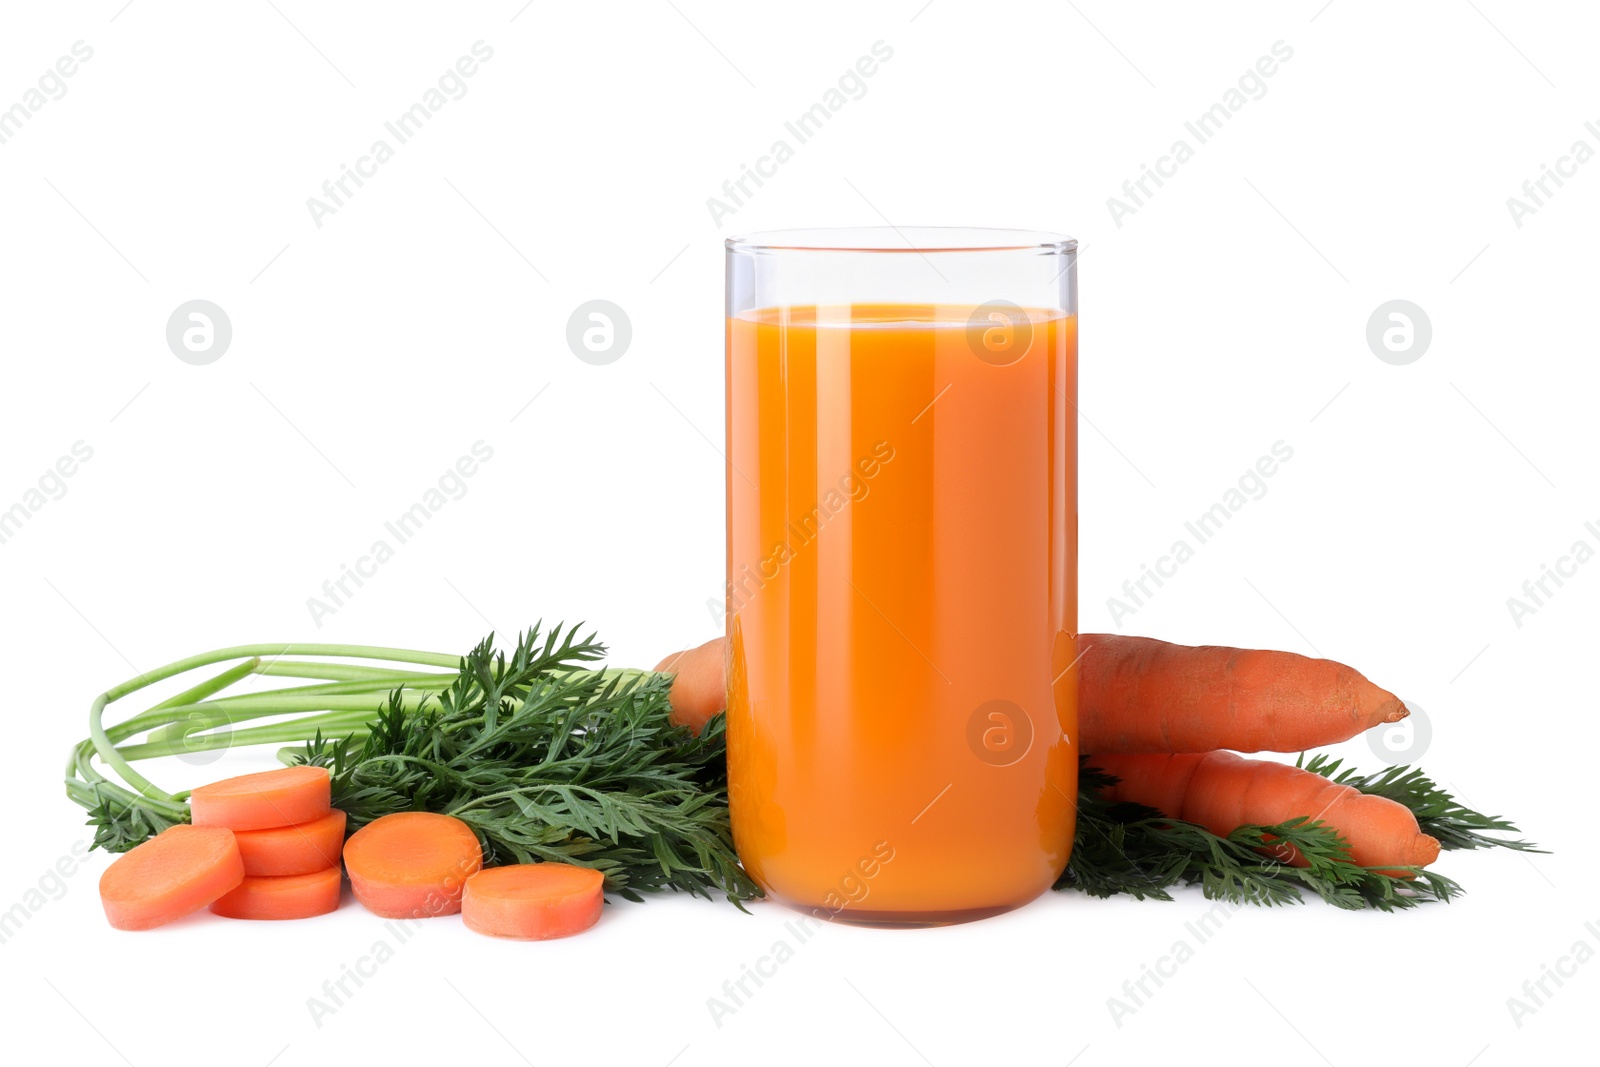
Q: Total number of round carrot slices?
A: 6